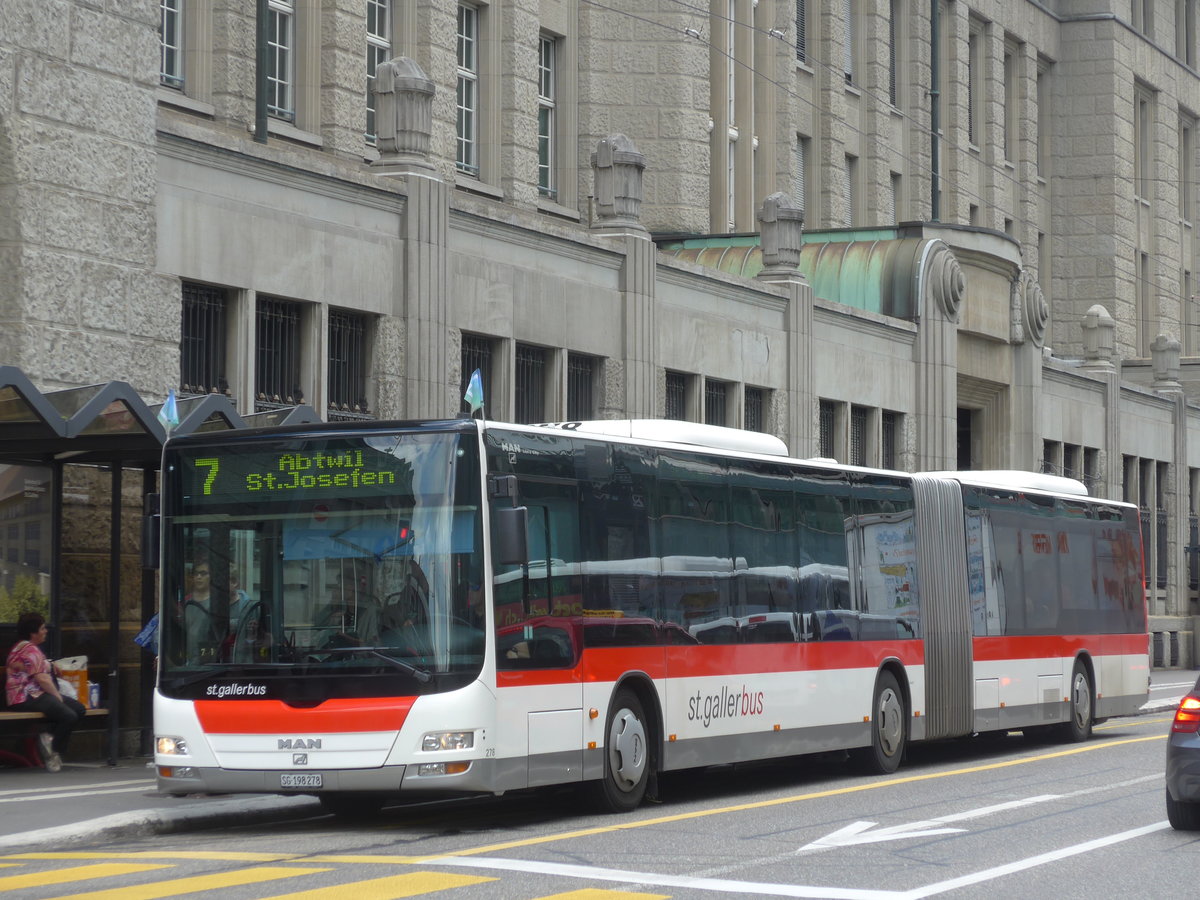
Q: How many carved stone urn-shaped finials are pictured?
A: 5